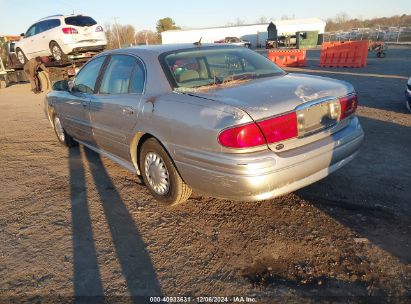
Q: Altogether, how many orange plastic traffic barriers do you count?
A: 2